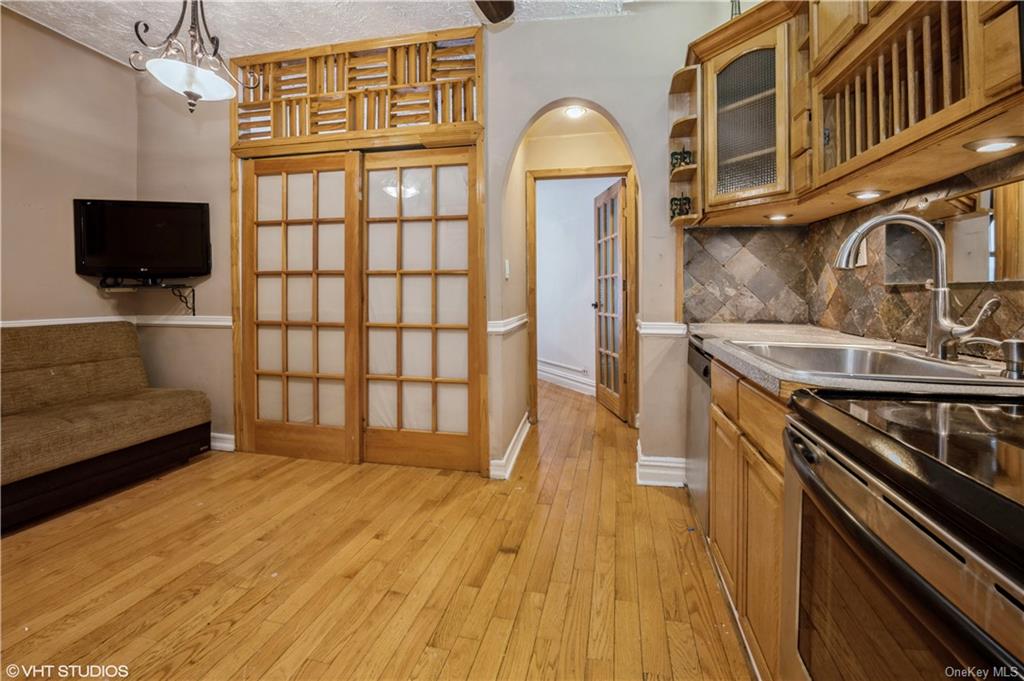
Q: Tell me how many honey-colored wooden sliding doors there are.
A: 2